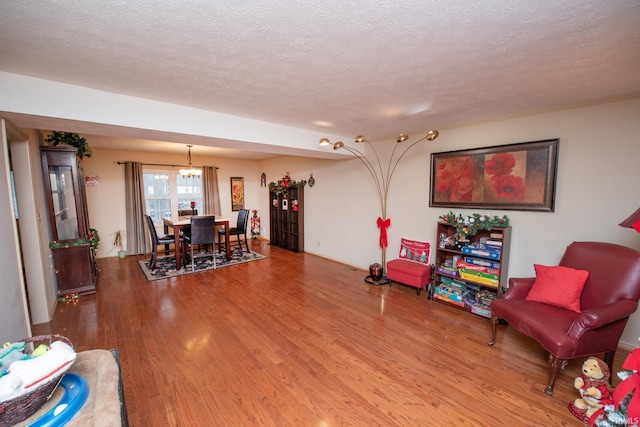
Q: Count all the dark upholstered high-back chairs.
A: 4